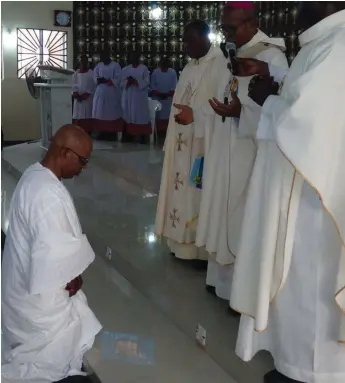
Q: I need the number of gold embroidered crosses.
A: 3